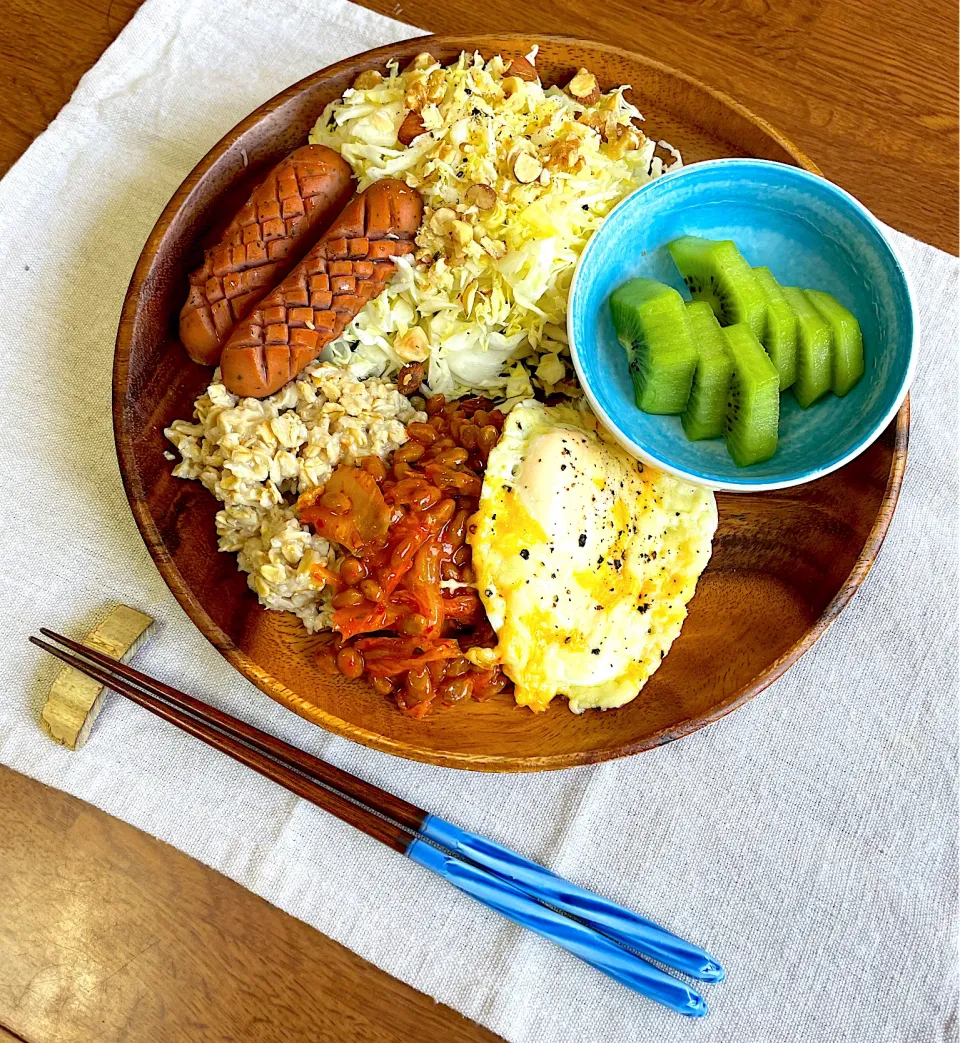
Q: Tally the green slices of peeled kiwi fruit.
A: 7